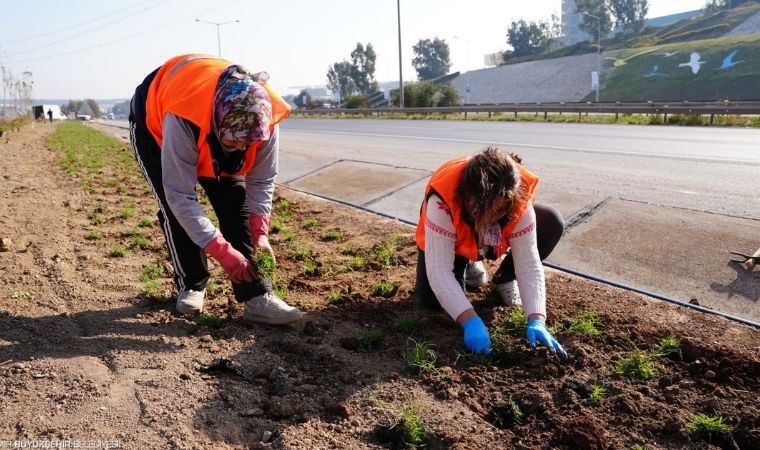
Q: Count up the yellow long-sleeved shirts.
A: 0